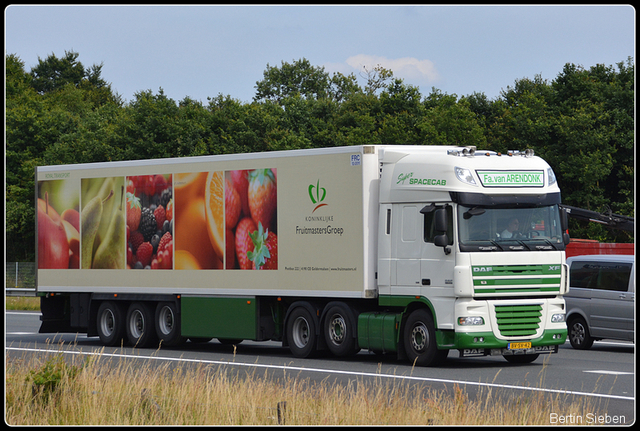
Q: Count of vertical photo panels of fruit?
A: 5